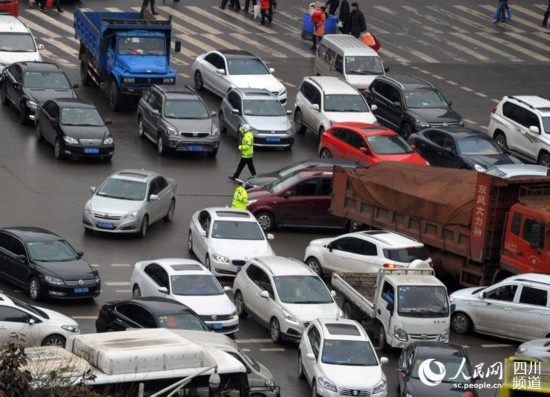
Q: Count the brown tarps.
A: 1